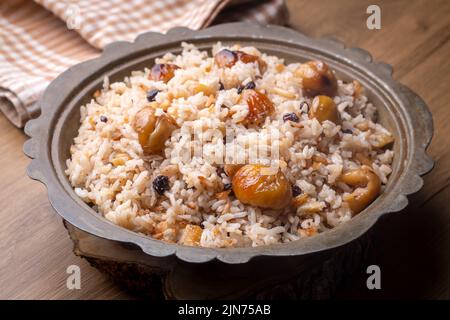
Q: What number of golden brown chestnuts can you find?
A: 8